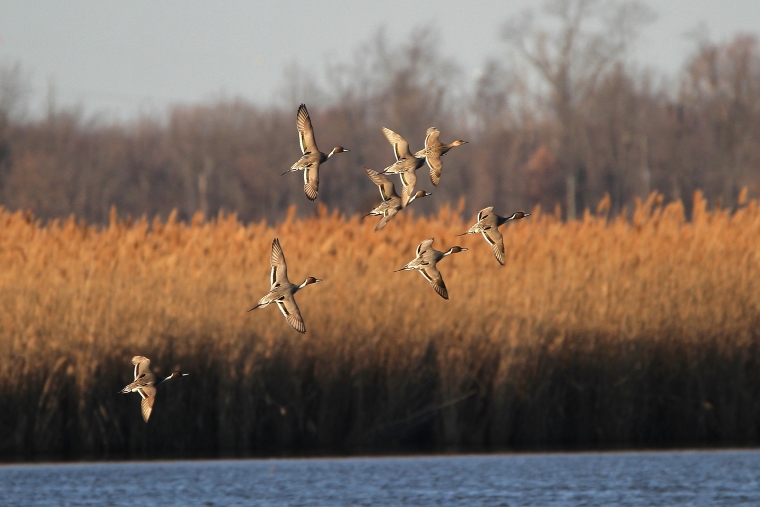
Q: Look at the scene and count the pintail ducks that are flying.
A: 8